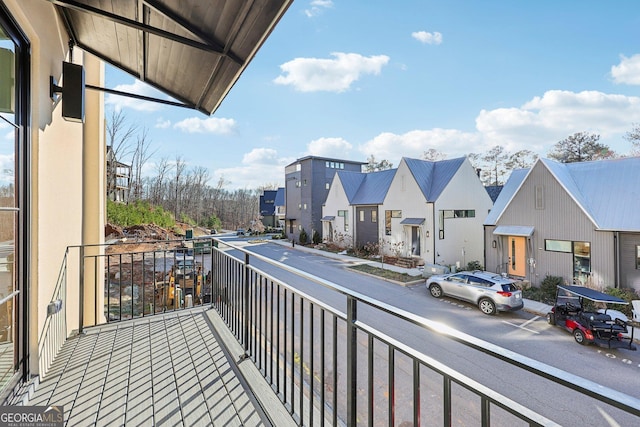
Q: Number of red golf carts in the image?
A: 1